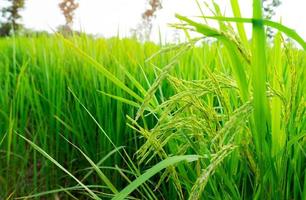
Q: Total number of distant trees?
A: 4